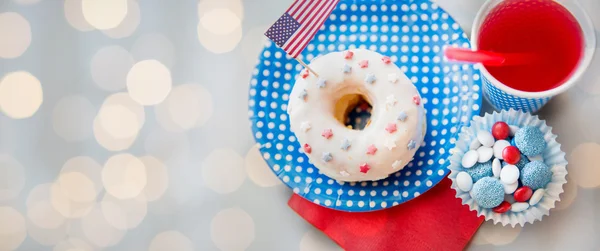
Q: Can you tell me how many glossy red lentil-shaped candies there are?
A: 4